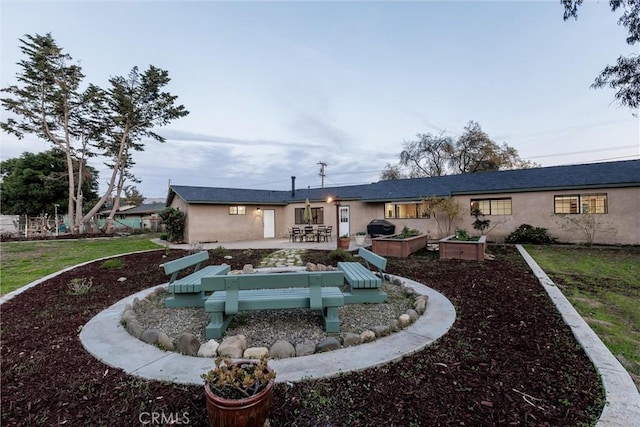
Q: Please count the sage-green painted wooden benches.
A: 3